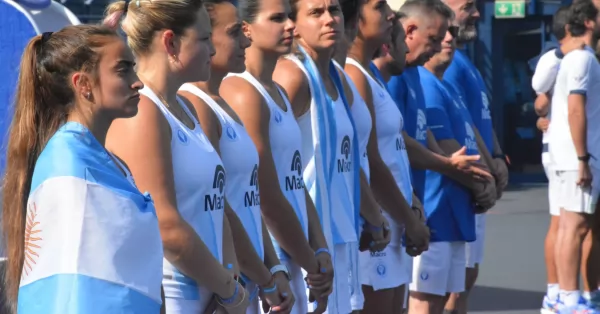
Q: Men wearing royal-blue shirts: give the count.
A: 4